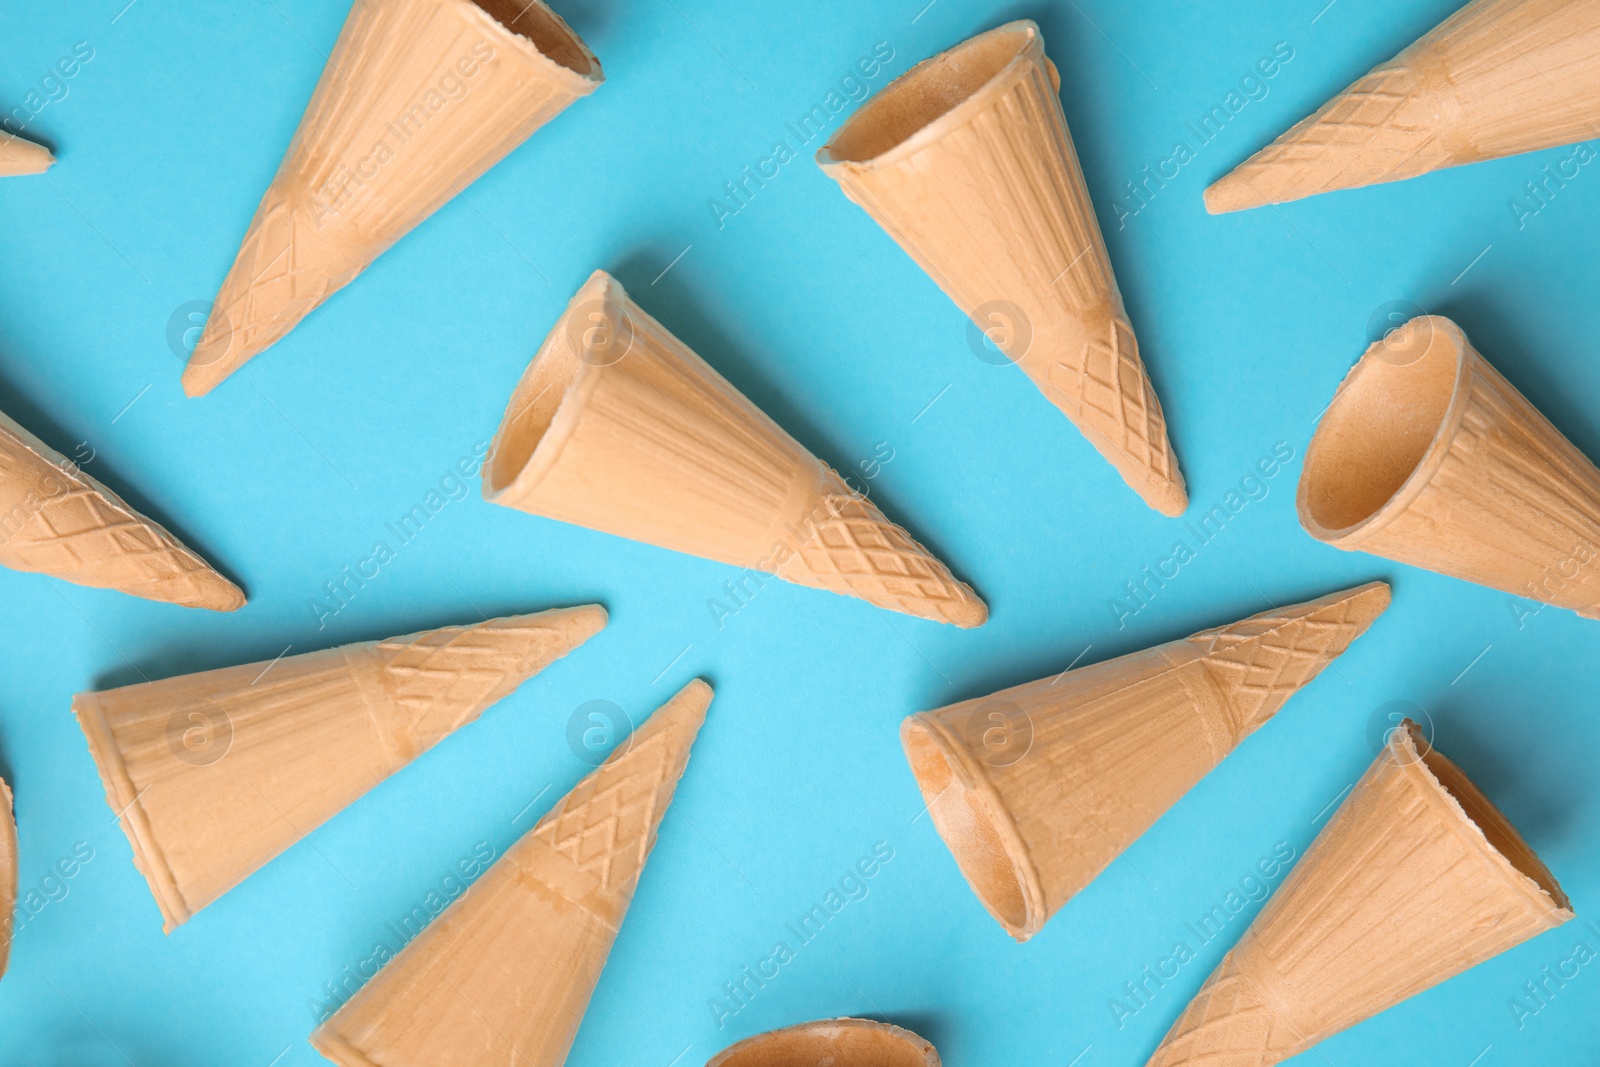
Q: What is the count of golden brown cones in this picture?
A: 13